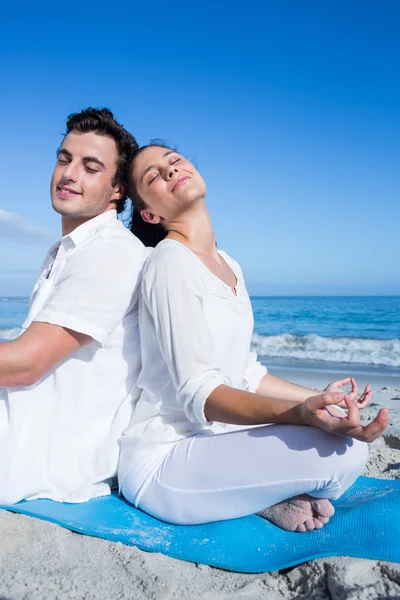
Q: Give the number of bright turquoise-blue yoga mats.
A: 1